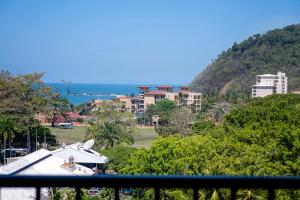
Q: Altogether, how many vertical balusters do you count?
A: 7